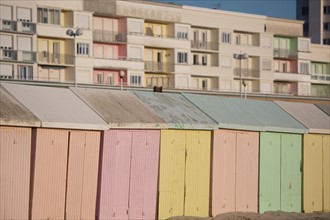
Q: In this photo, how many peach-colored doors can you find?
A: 5